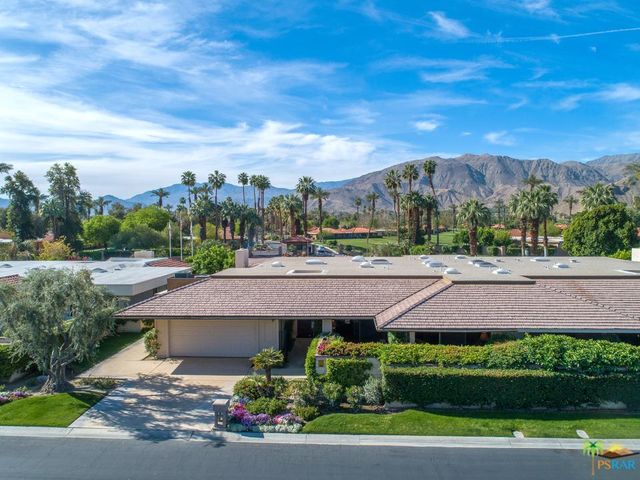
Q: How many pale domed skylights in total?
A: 15